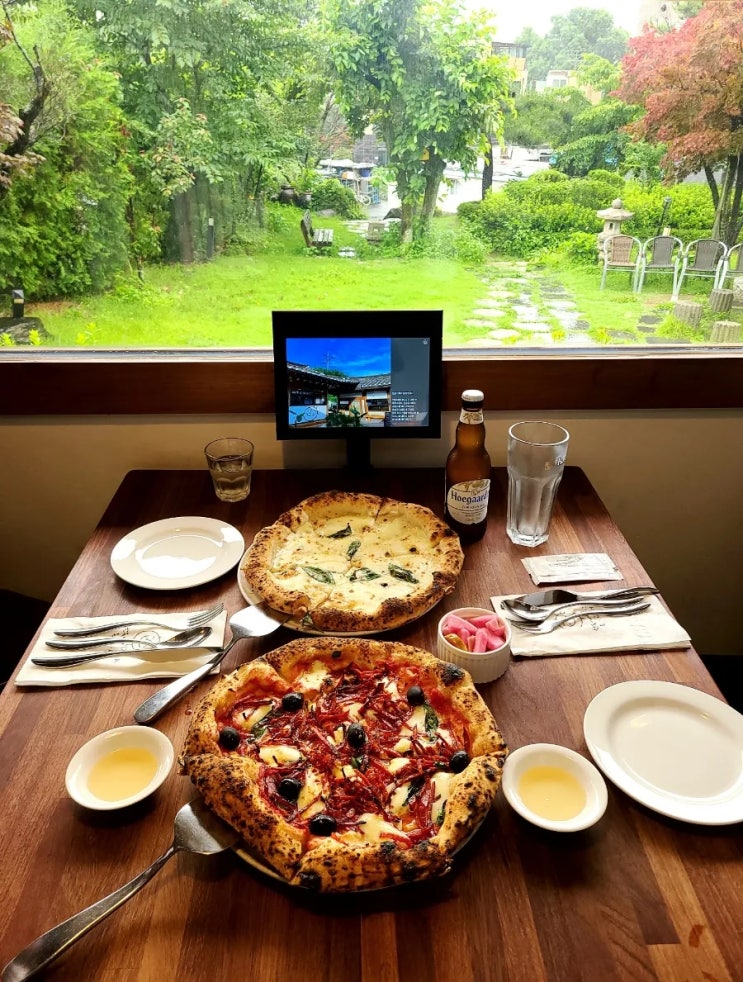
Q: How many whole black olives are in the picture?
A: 7